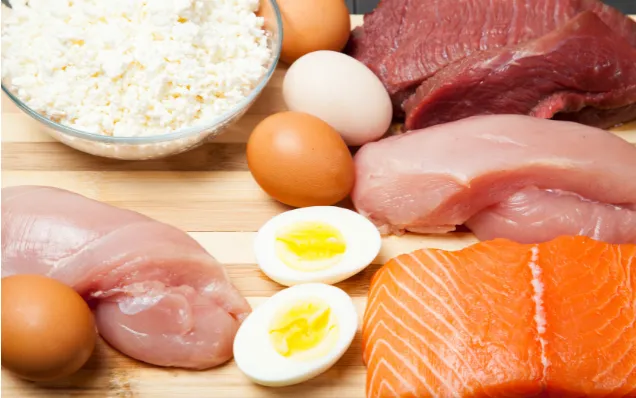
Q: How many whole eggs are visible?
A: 4